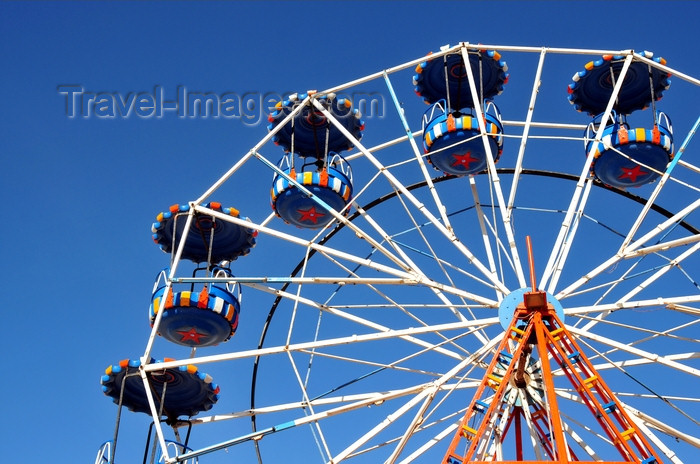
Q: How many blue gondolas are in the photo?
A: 5